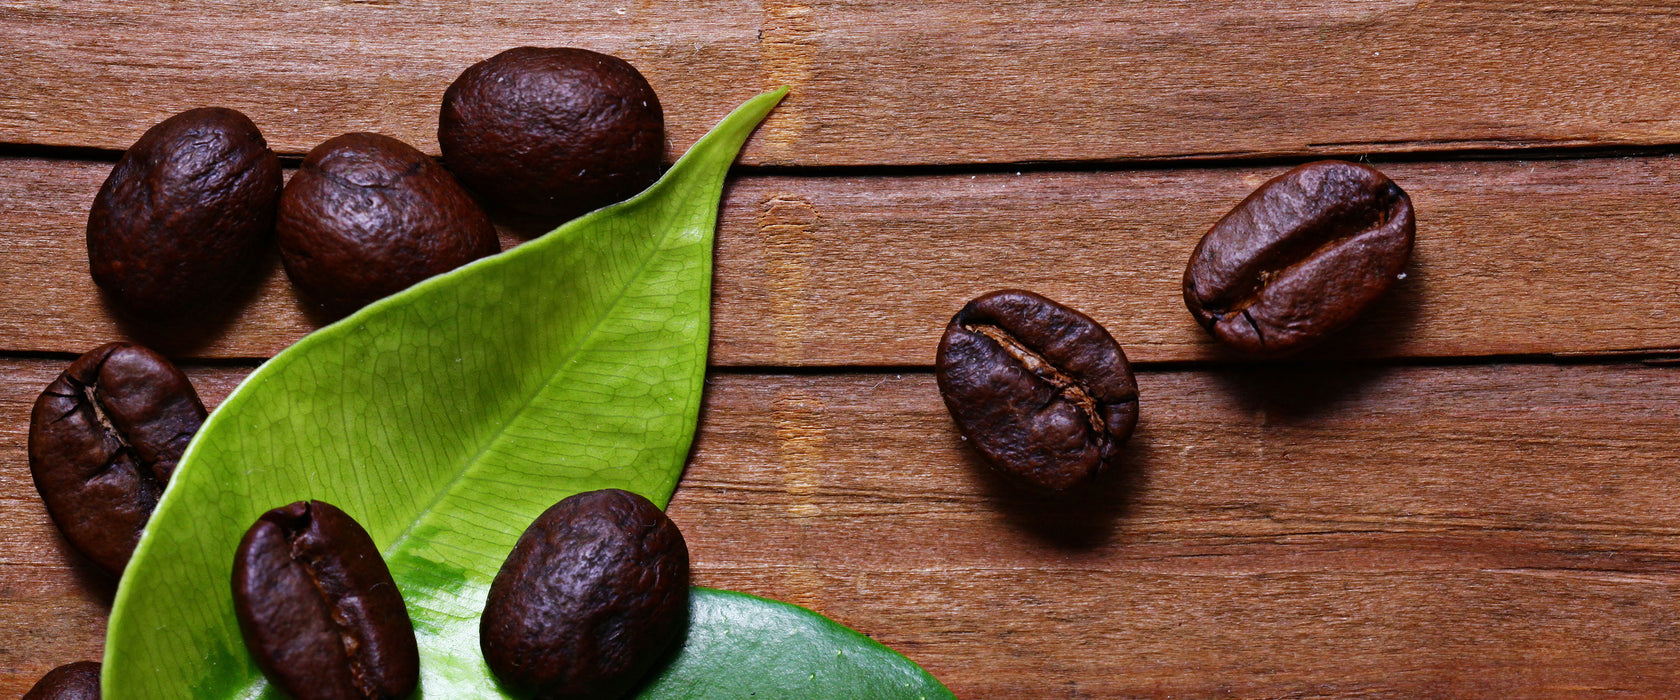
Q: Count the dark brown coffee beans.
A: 9